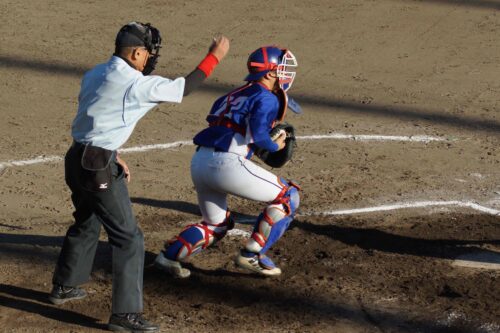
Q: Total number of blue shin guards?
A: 2